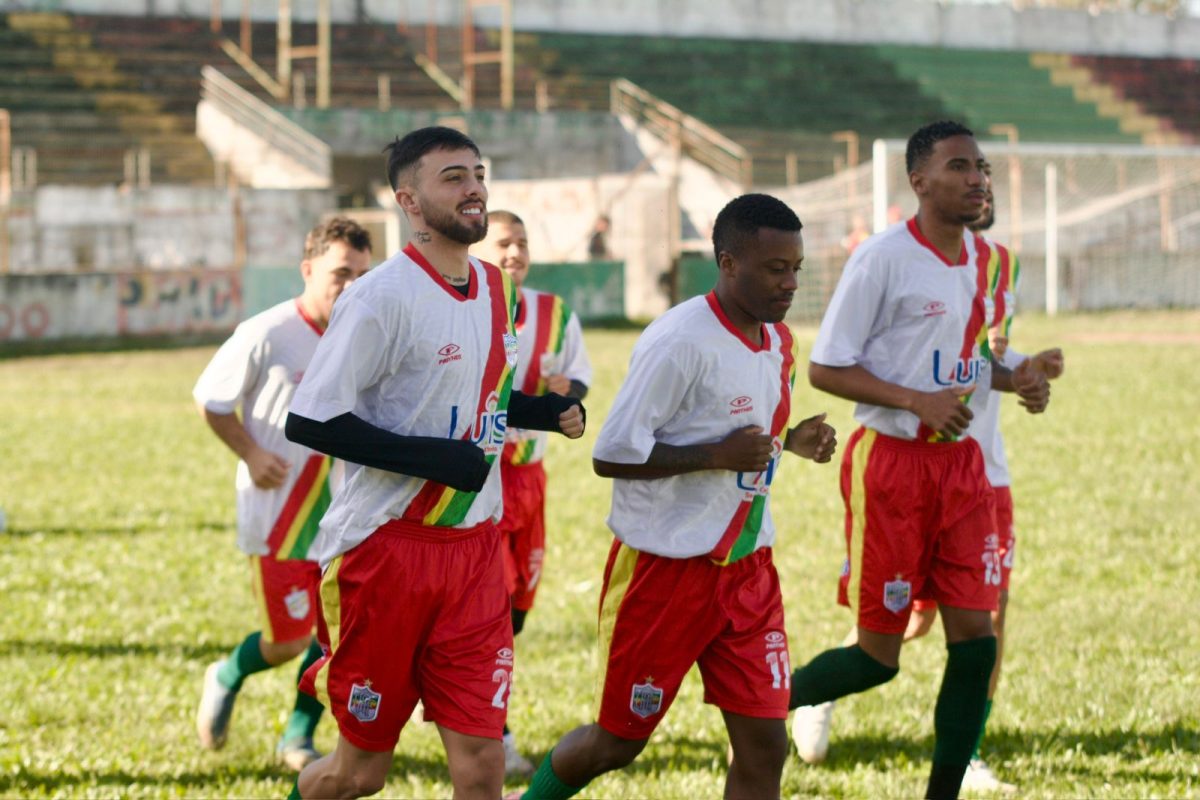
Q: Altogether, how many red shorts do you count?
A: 6